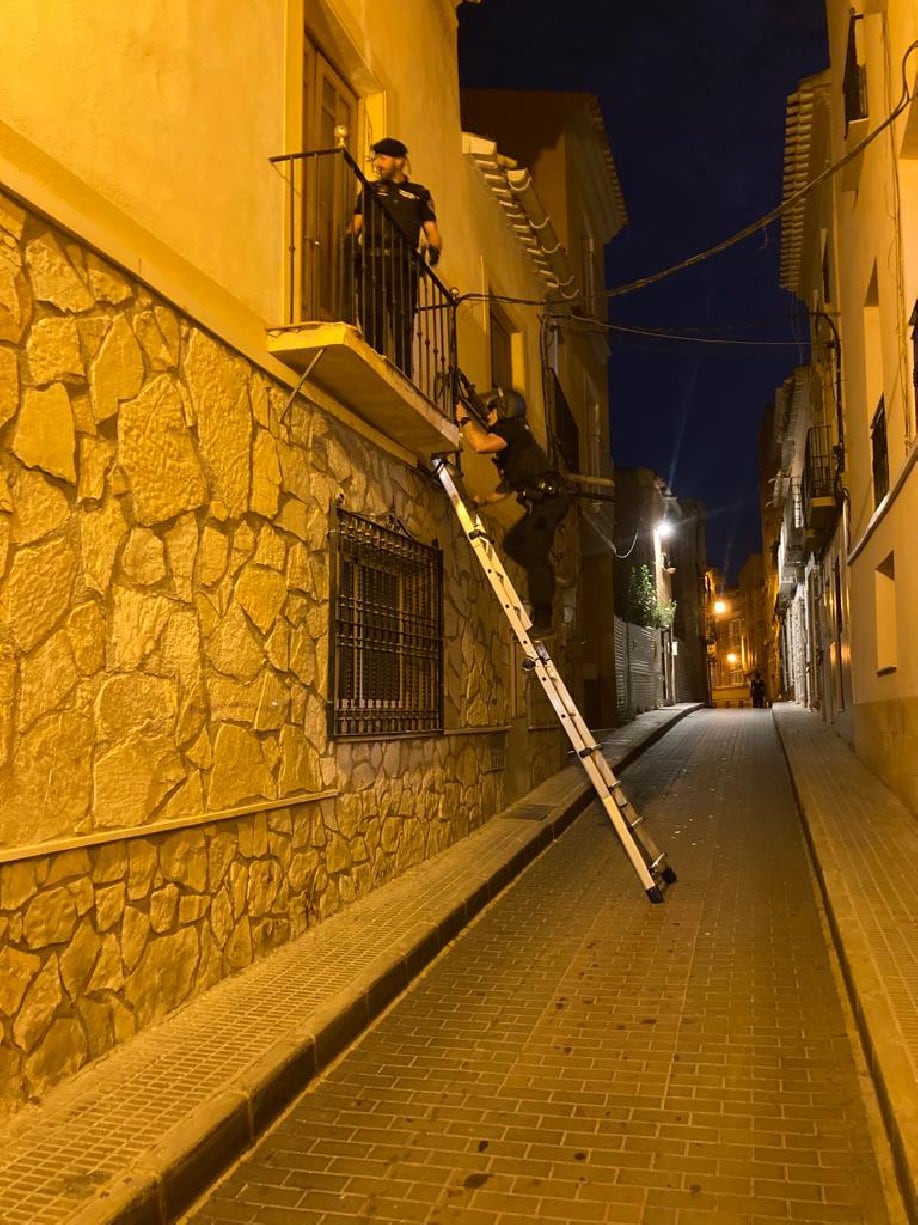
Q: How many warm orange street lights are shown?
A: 2